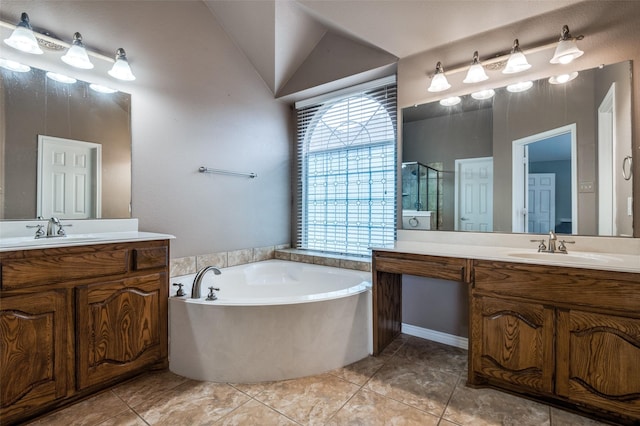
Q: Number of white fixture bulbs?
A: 7